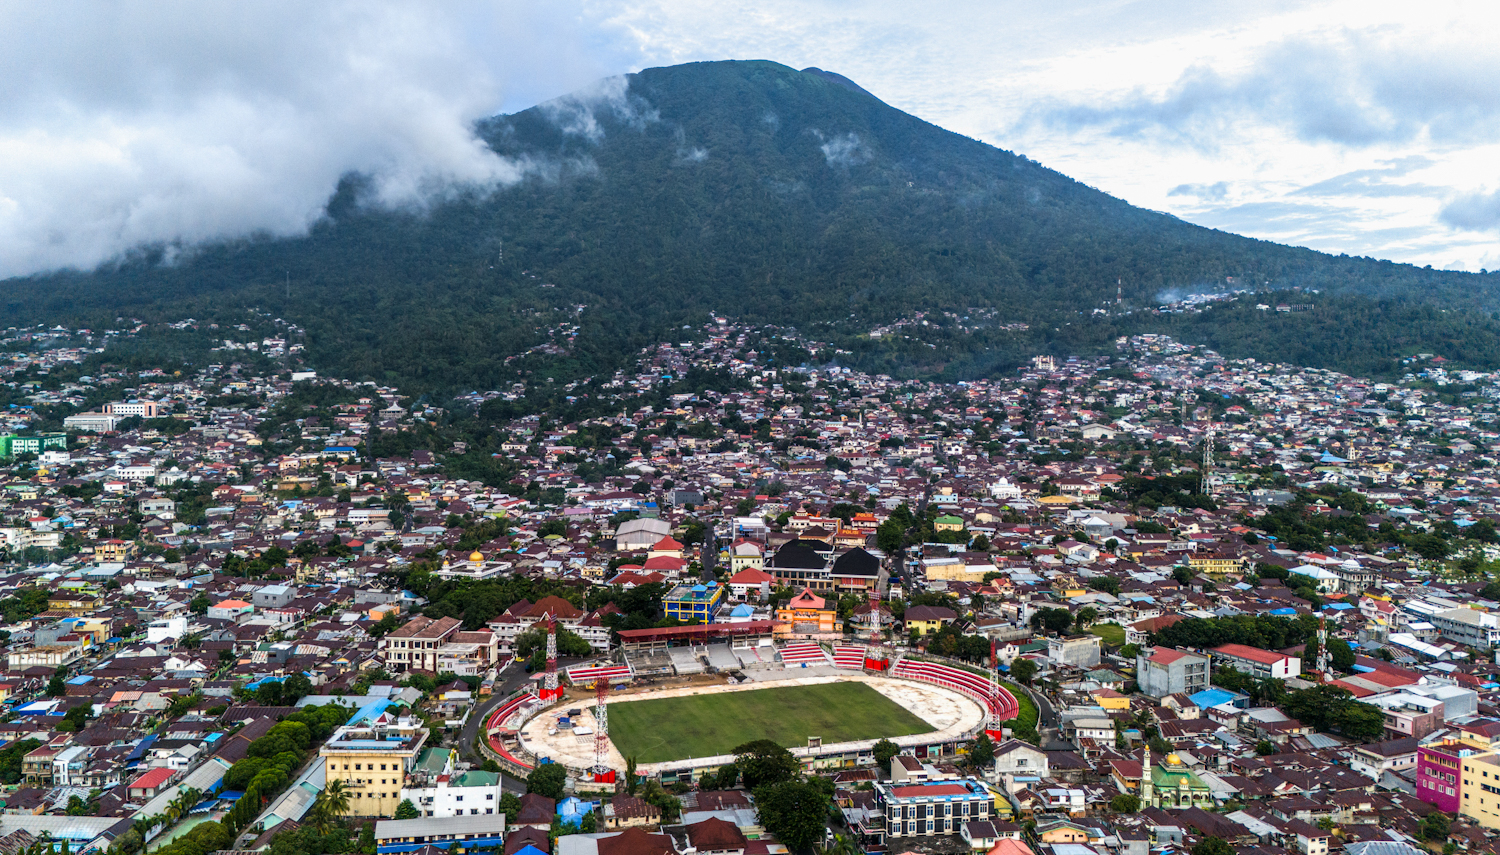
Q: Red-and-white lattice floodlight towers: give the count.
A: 4